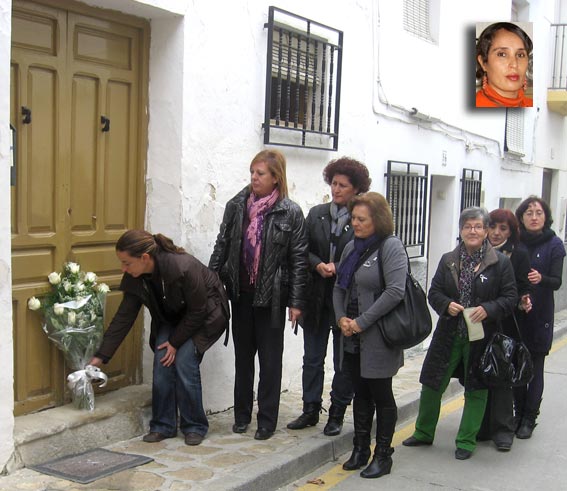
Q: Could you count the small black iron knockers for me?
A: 2